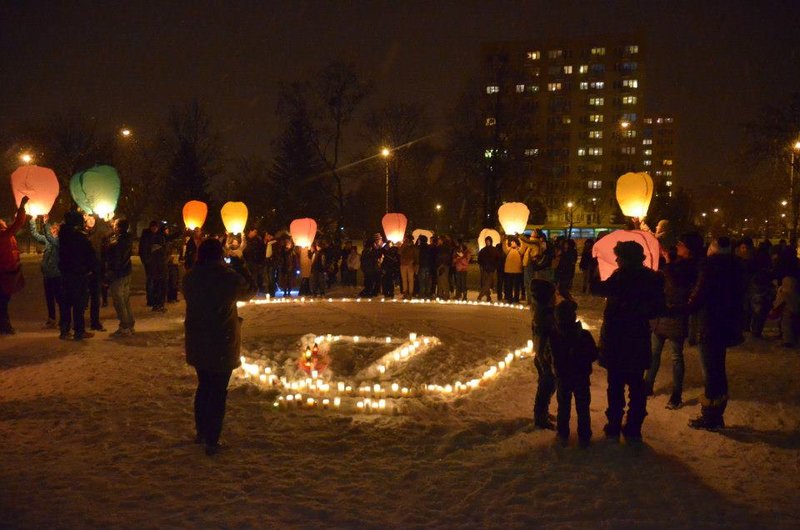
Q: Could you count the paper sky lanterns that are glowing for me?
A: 11